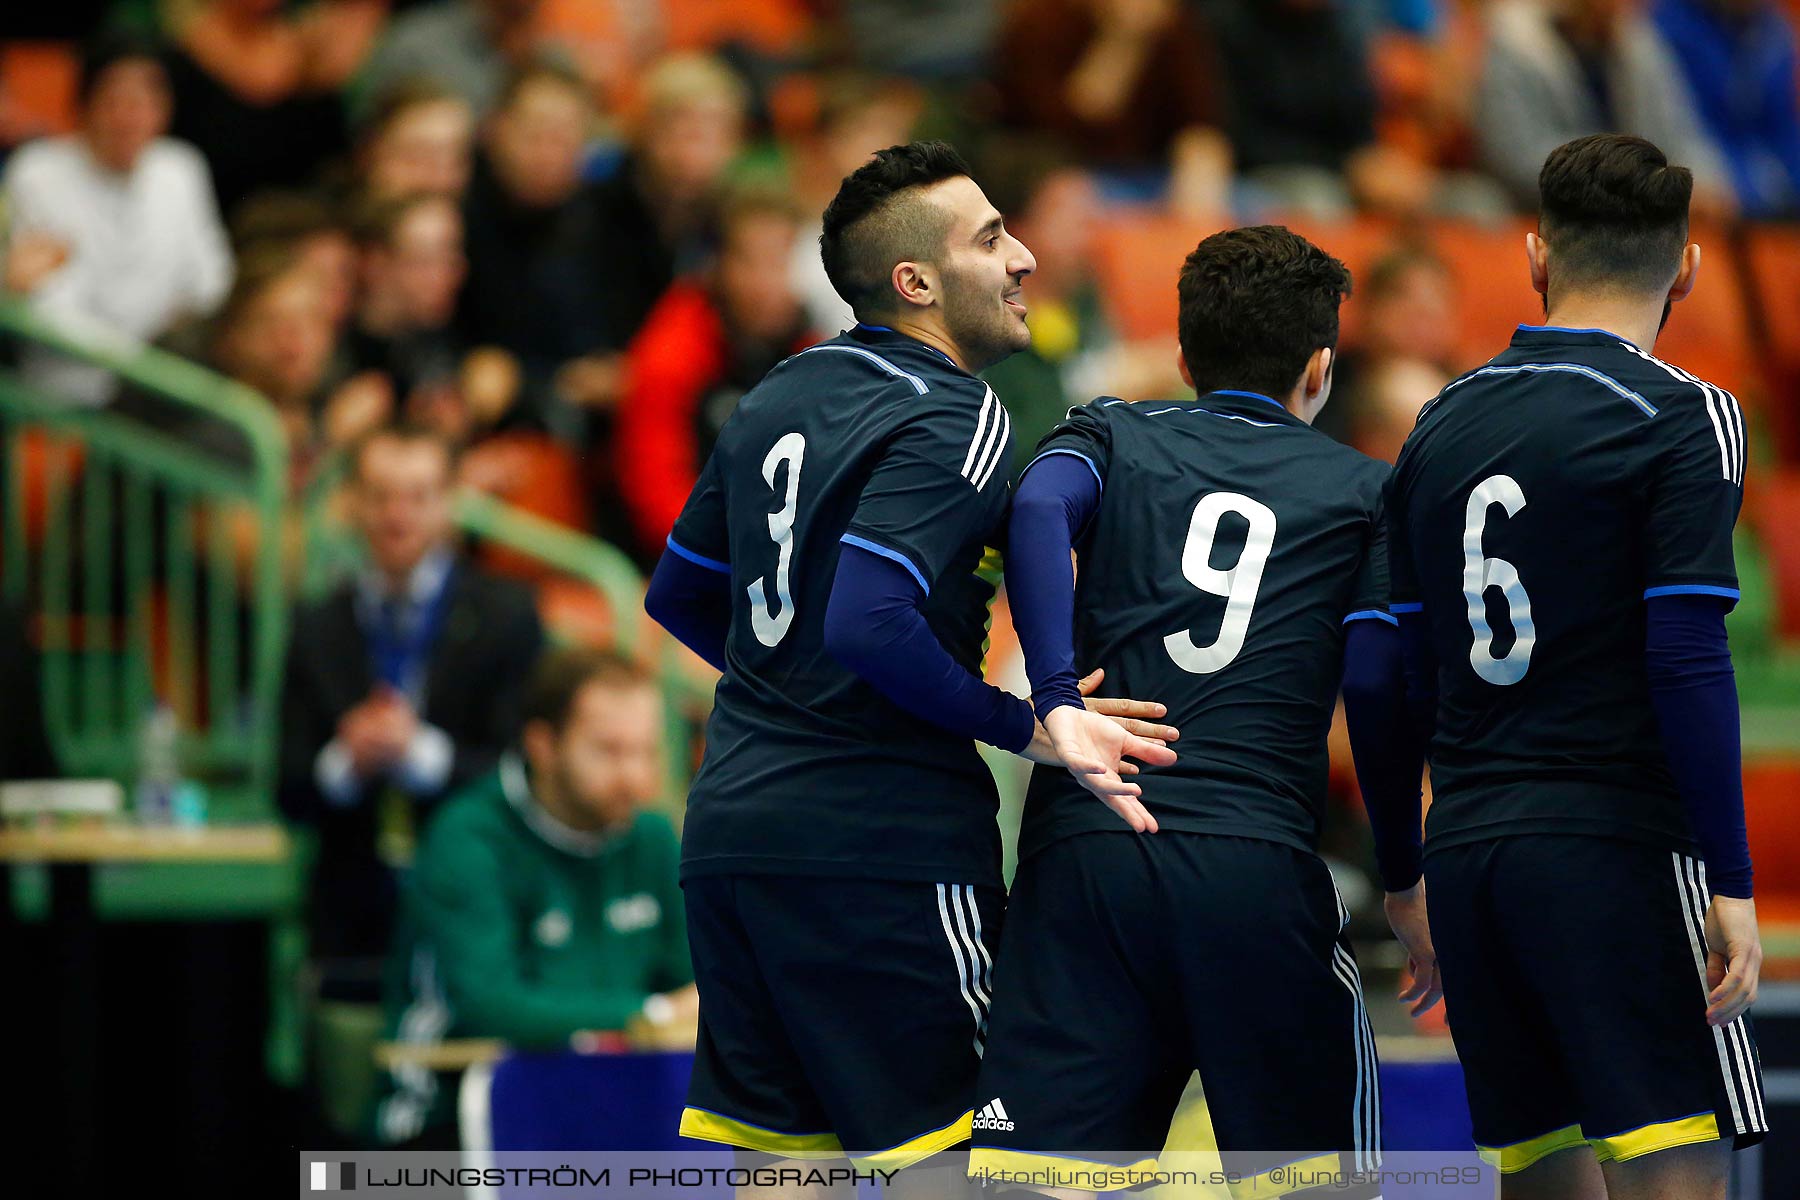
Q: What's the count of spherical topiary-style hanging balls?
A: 0